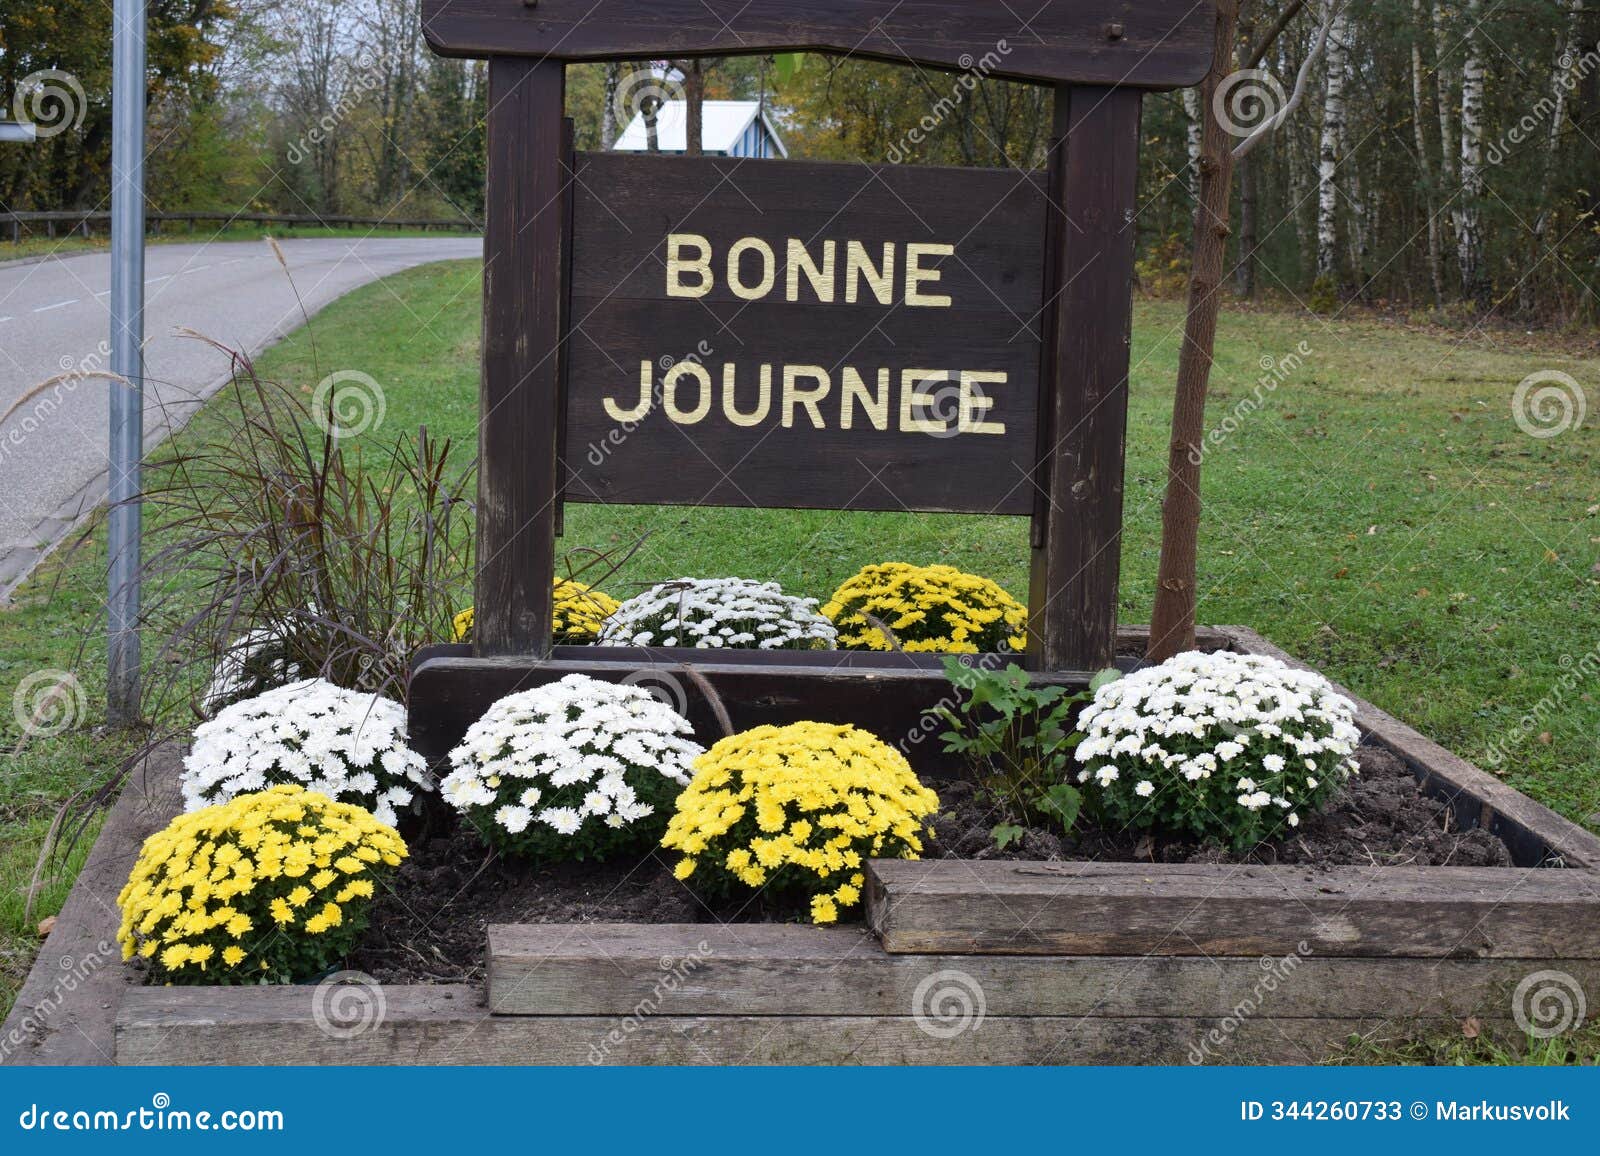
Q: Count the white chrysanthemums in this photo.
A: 5